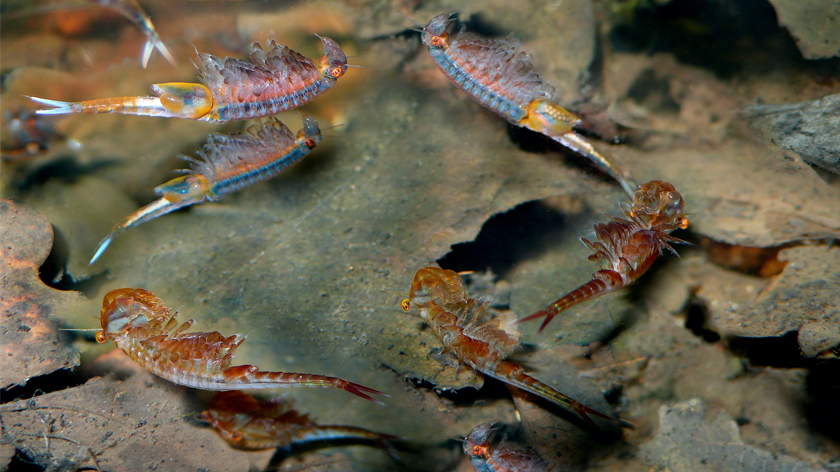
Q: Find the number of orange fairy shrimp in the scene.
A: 4